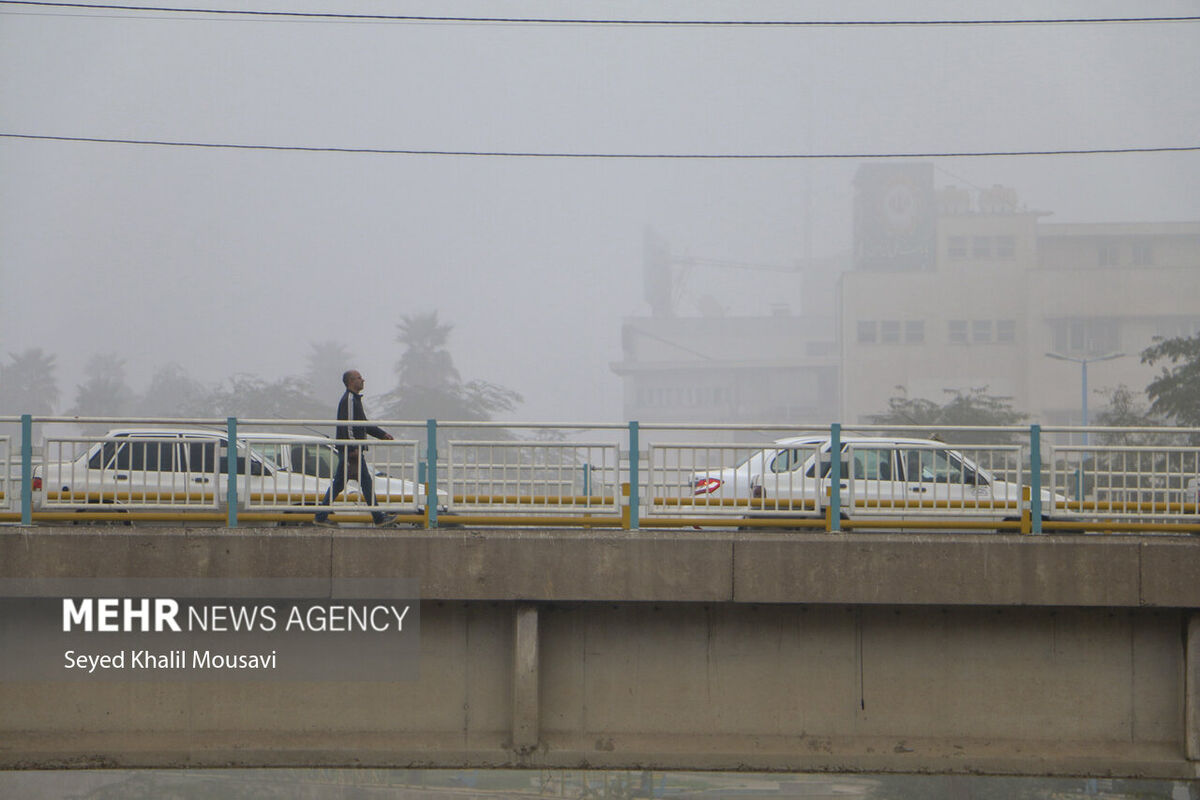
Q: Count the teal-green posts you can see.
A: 6